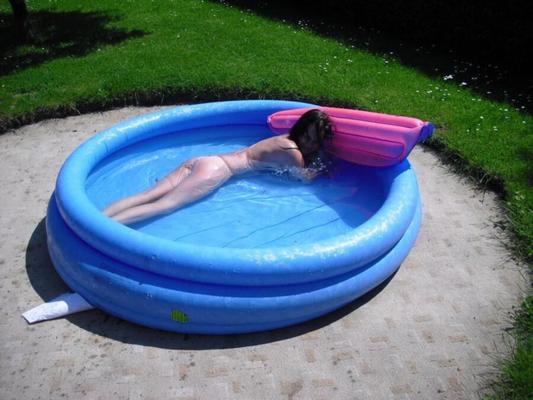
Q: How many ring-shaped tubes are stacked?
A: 2